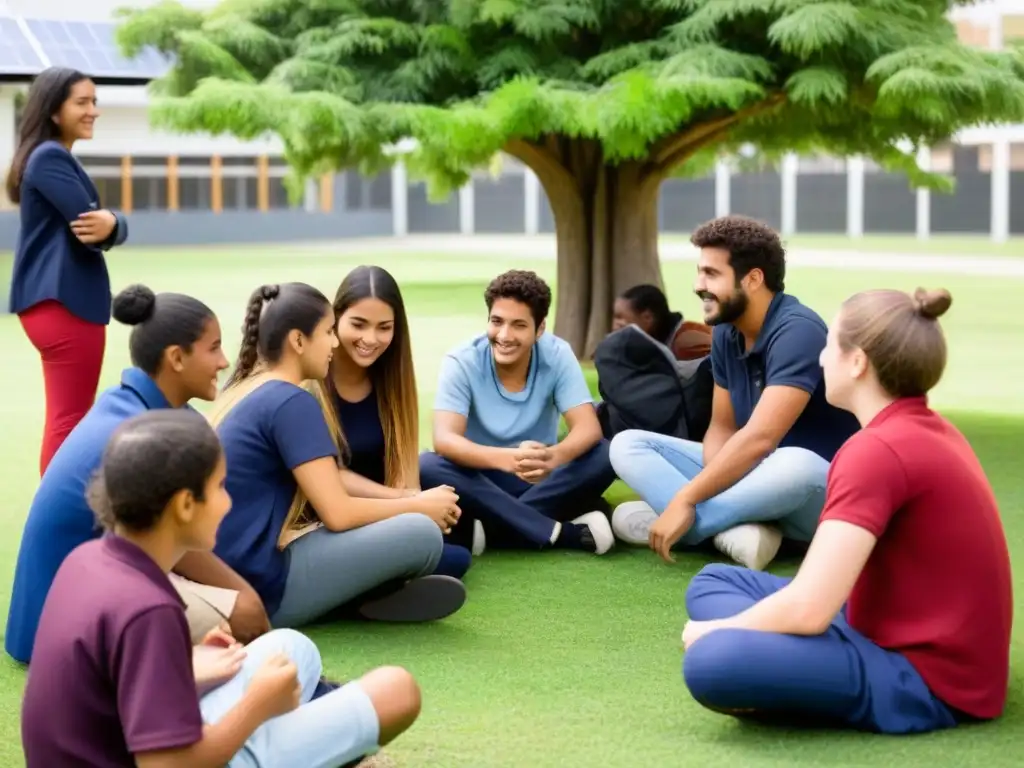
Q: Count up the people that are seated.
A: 8